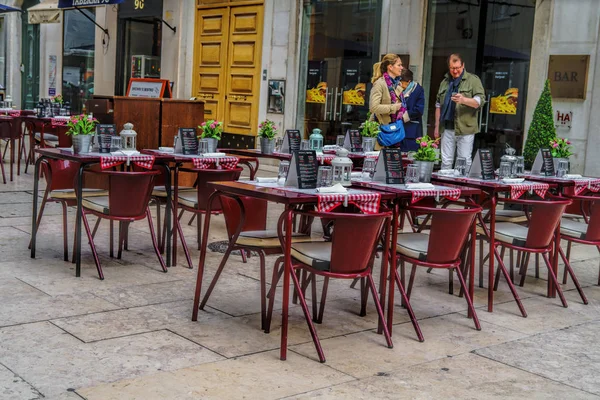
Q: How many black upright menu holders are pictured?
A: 8